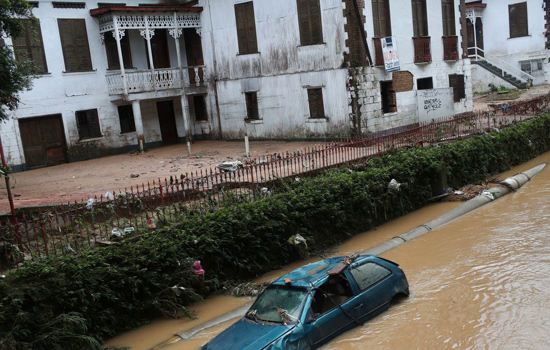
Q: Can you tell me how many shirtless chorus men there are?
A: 0